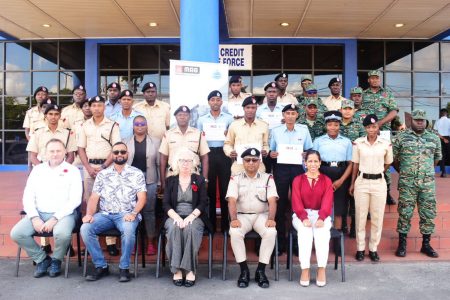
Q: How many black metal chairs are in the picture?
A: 5